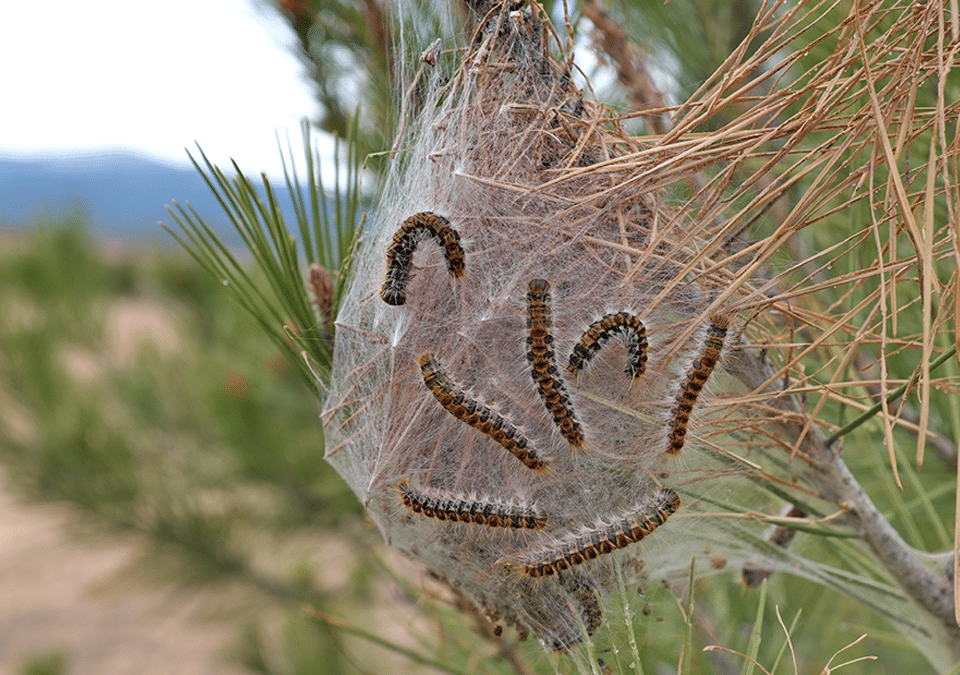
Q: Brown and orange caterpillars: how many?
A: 7